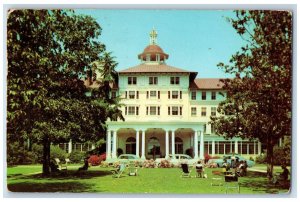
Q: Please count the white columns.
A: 8